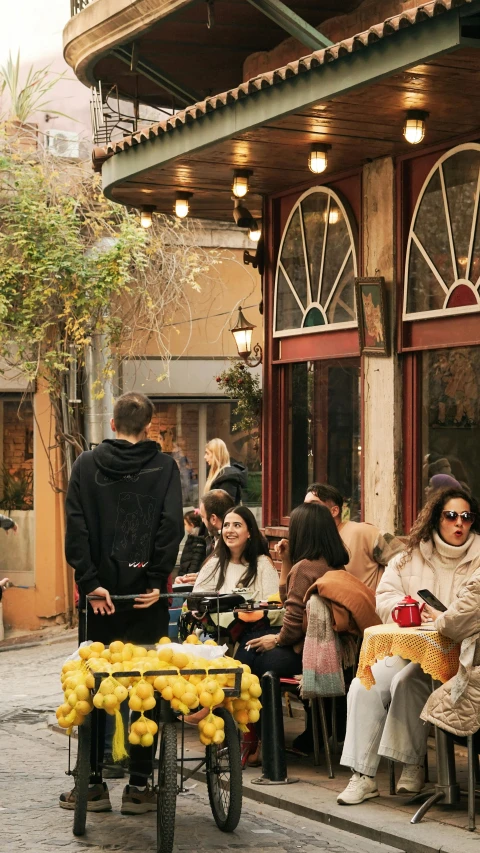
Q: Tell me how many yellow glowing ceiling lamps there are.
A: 6